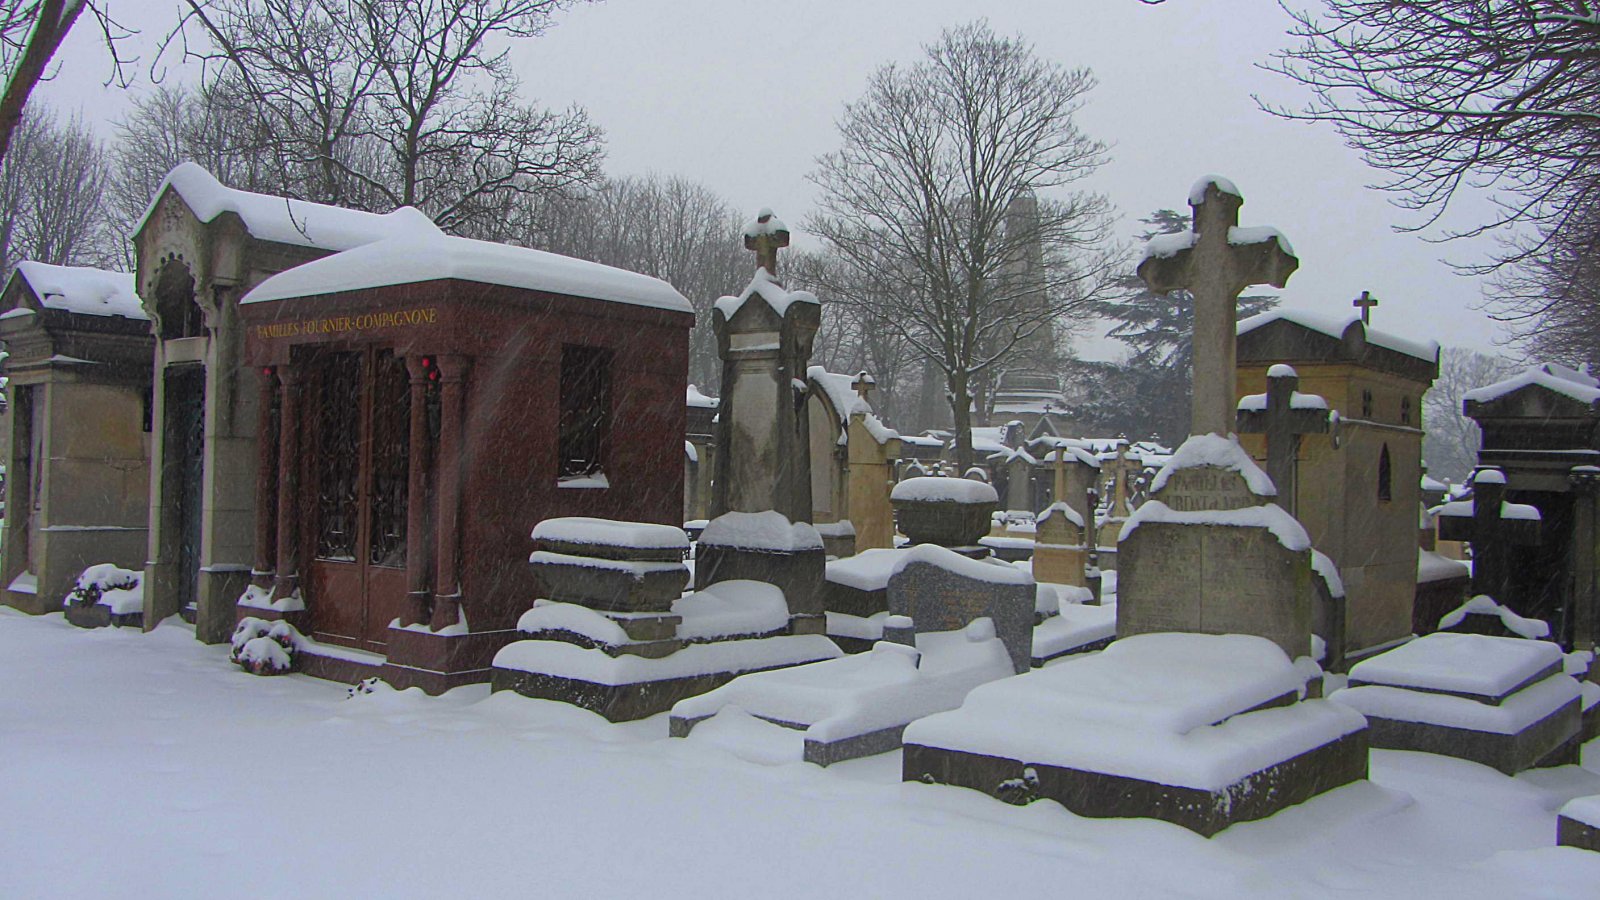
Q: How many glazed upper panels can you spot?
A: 2